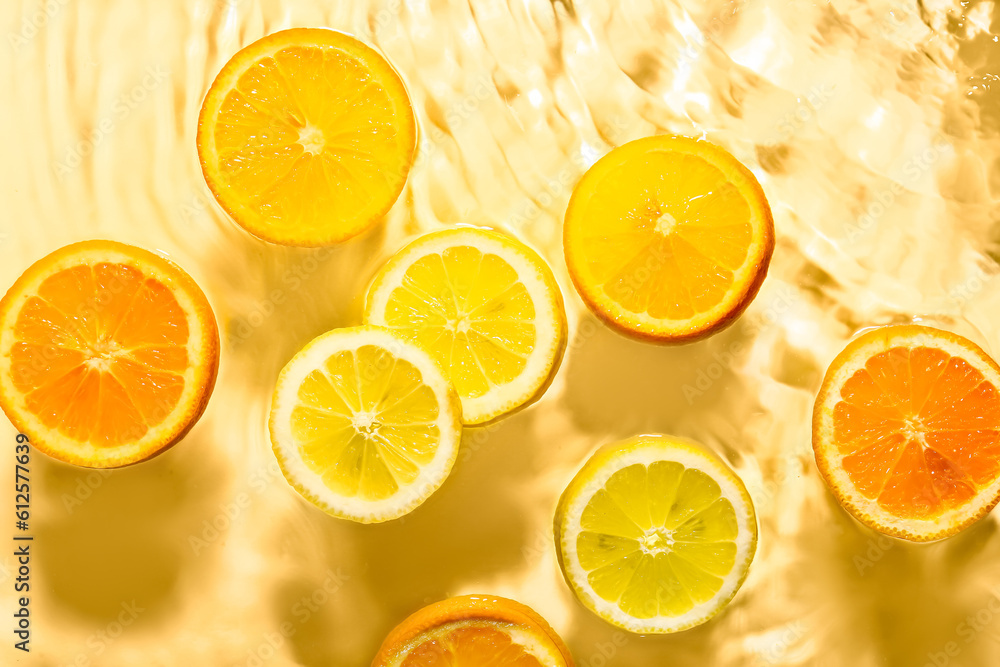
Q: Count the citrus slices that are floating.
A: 8